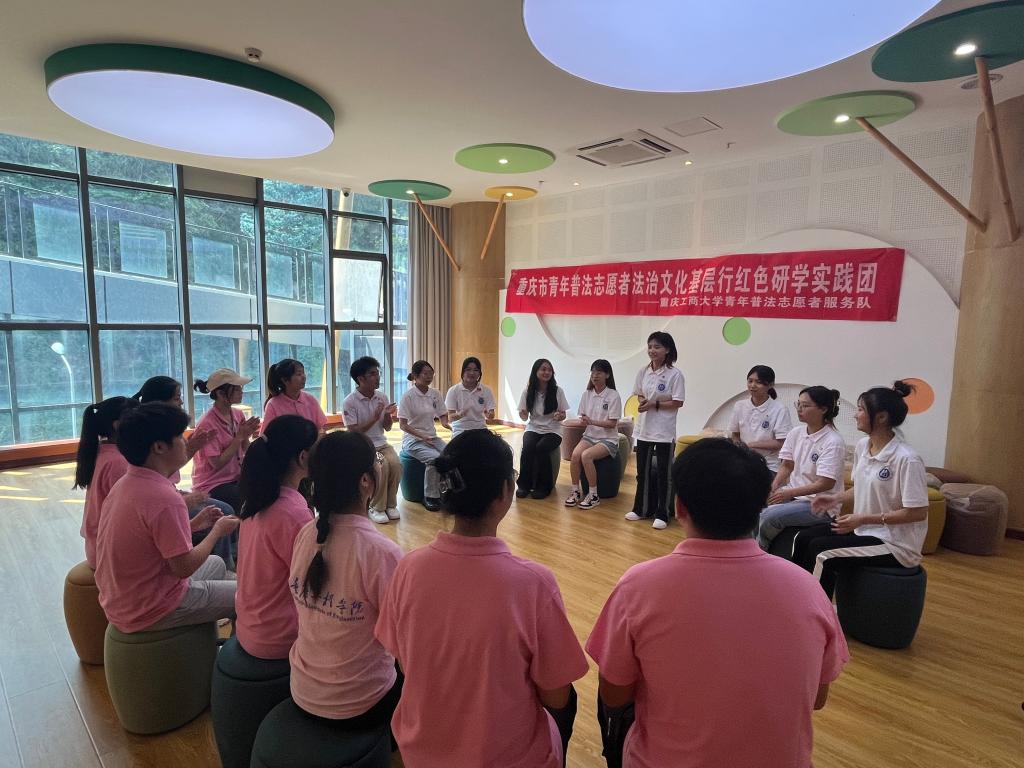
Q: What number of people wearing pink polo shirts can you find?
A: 9